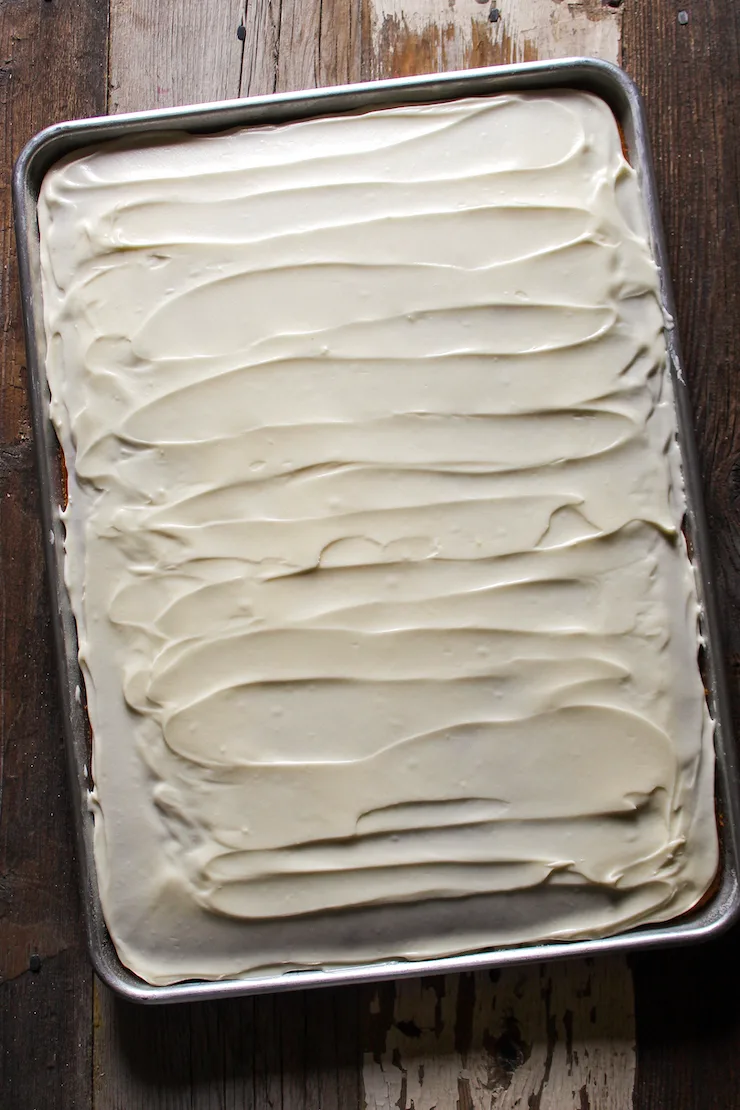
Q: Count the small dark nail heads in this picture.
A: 4